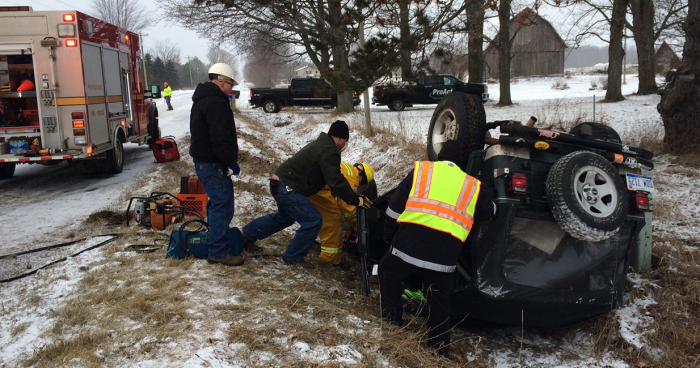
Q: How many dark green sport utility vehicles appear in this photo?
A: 1